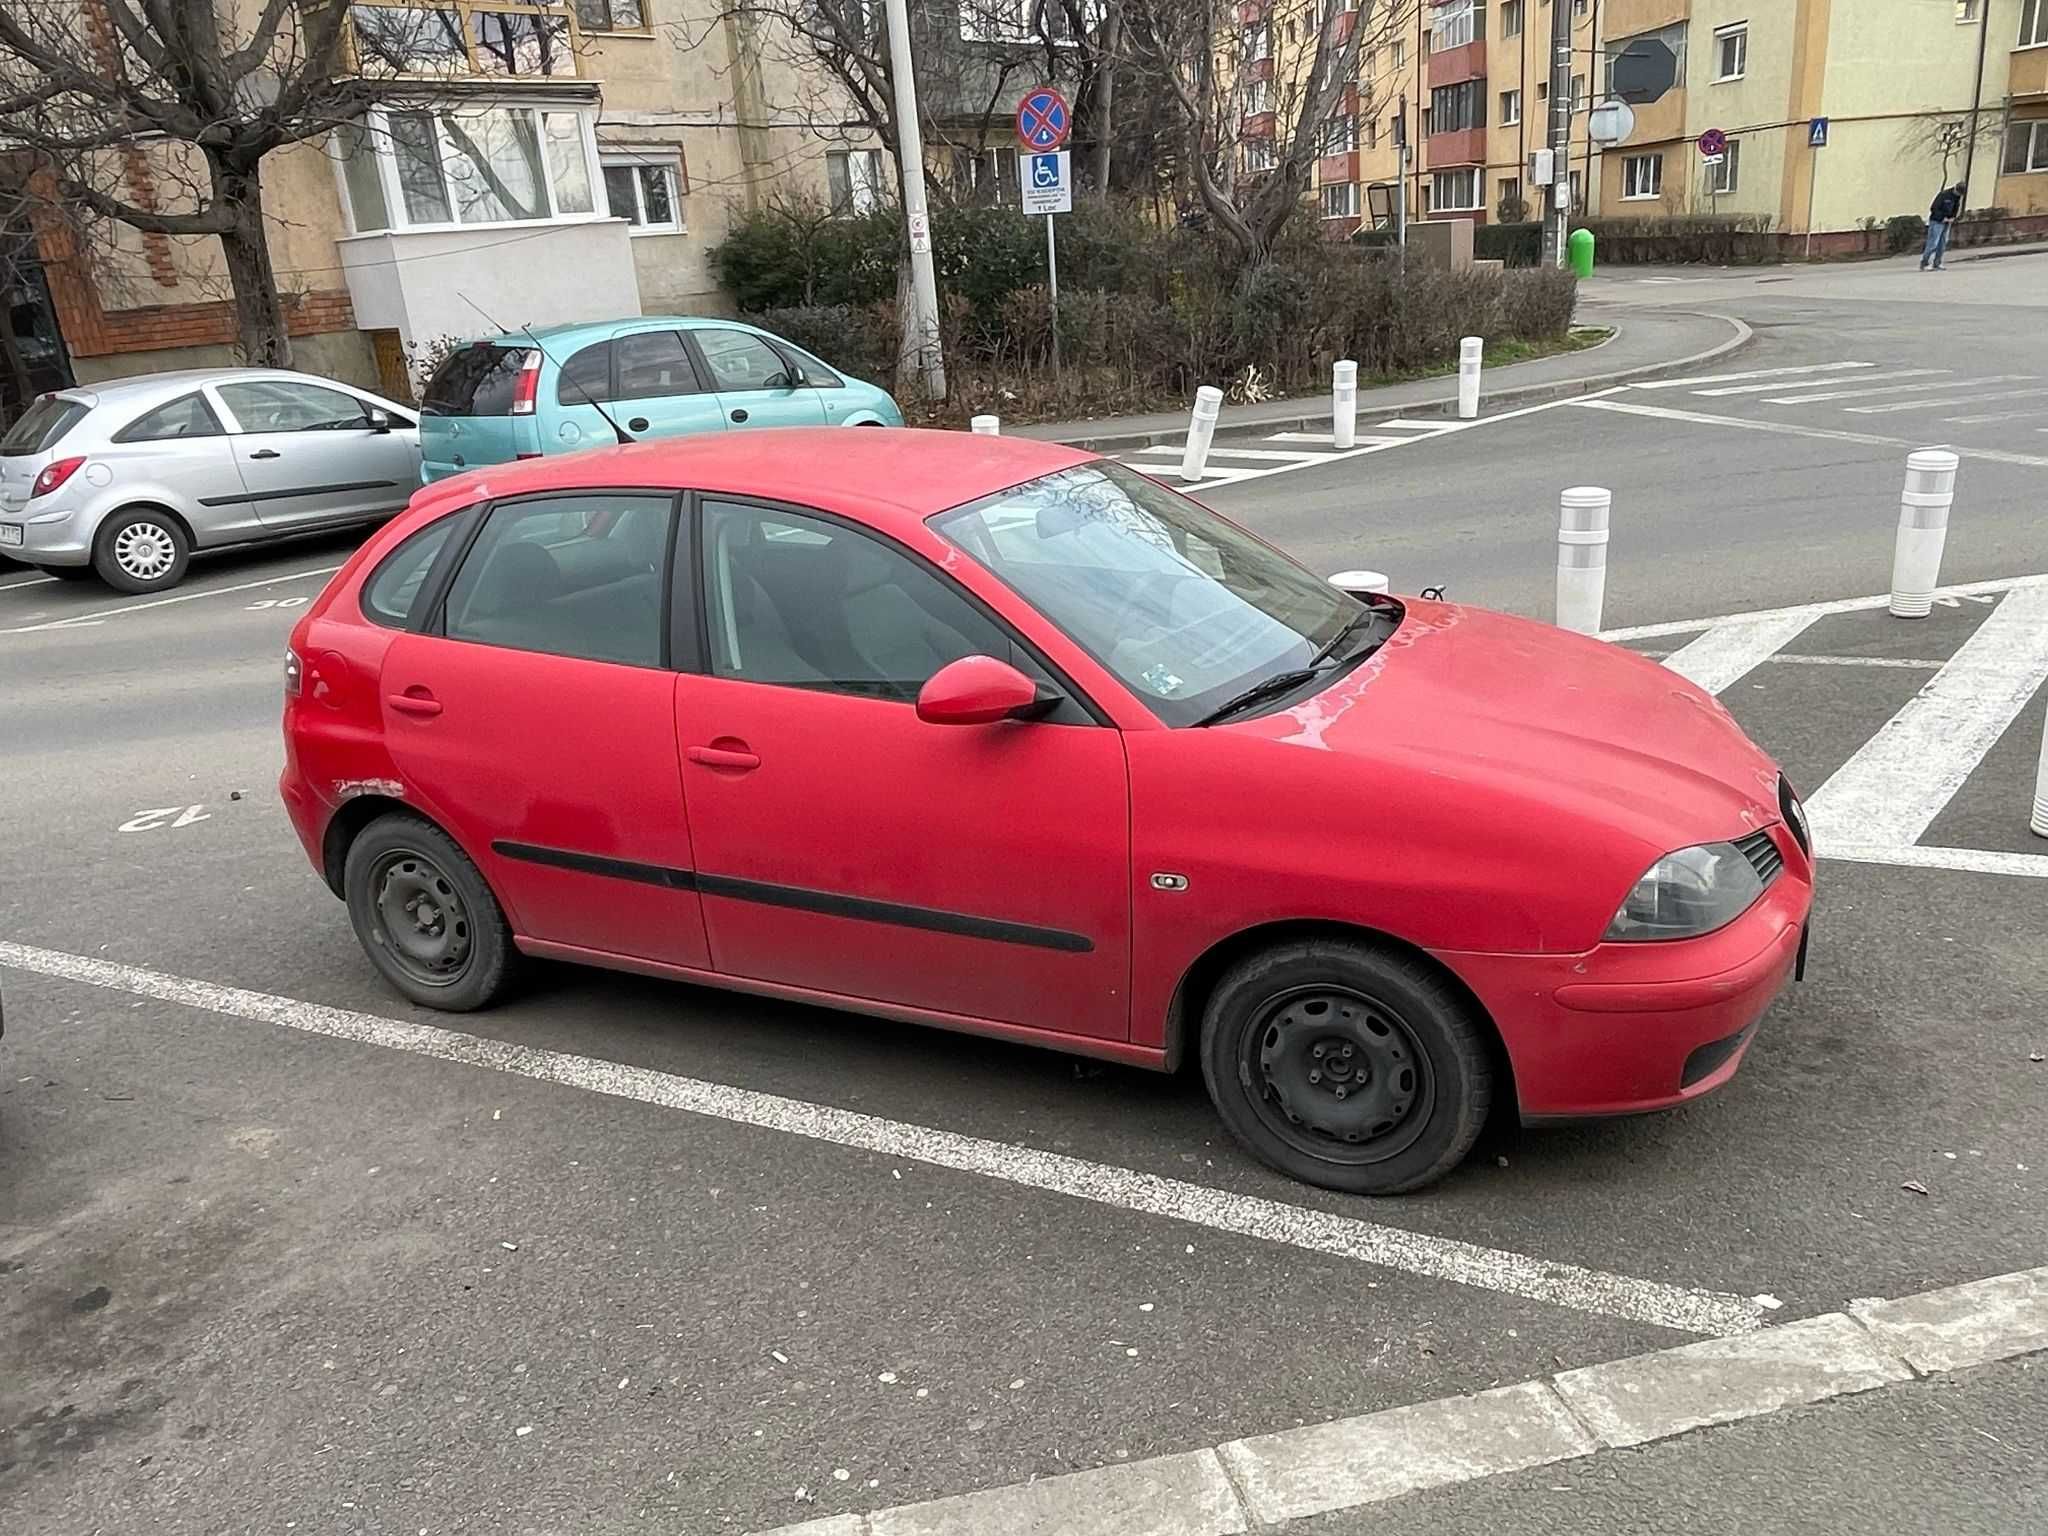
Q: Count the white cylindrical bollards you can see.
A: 8